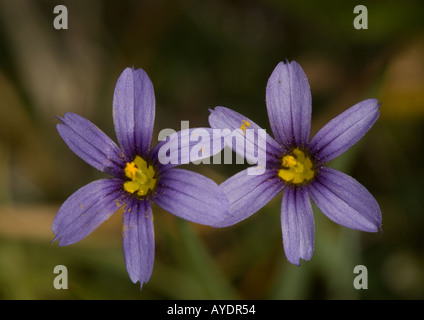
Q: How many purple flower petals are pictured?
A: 12